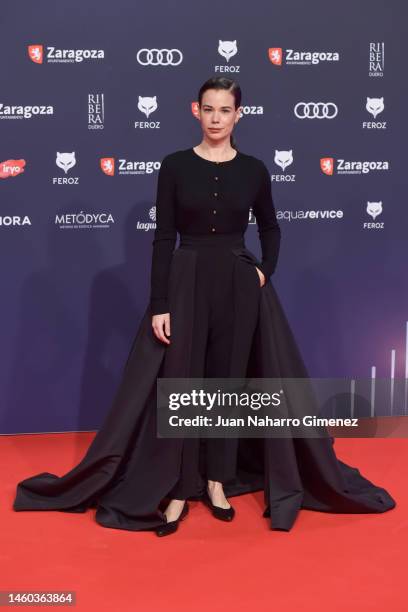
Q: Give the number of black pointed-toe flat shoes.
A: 2